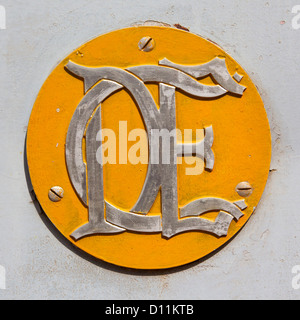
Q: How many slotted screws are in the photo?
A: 3